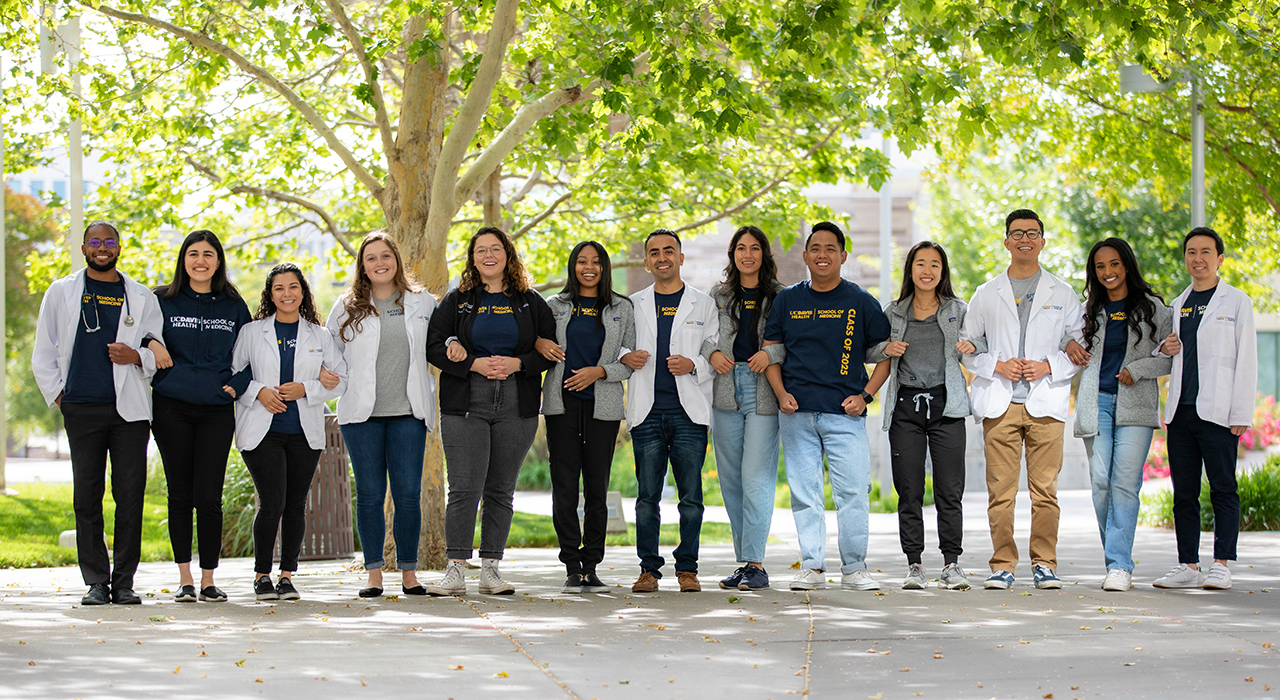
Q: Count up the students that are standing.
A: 13